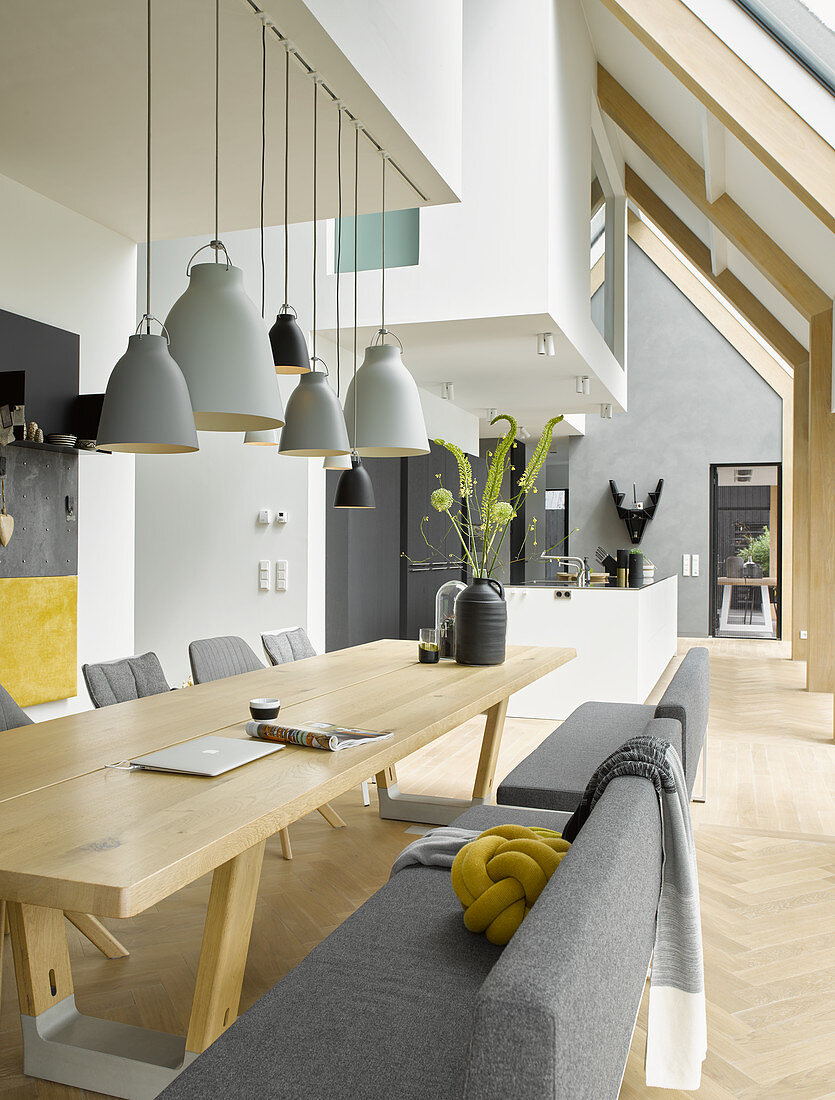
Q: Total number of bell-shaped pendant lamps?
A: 8